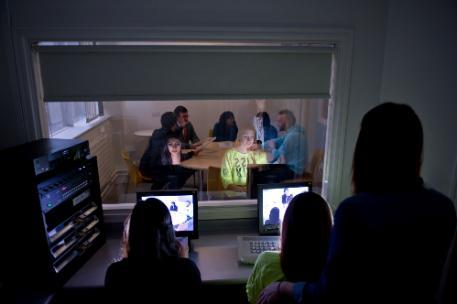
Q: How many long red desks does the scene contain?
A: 0